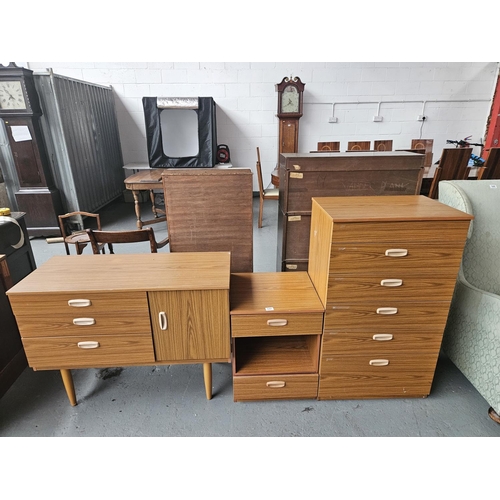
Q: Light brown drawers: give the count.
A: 10